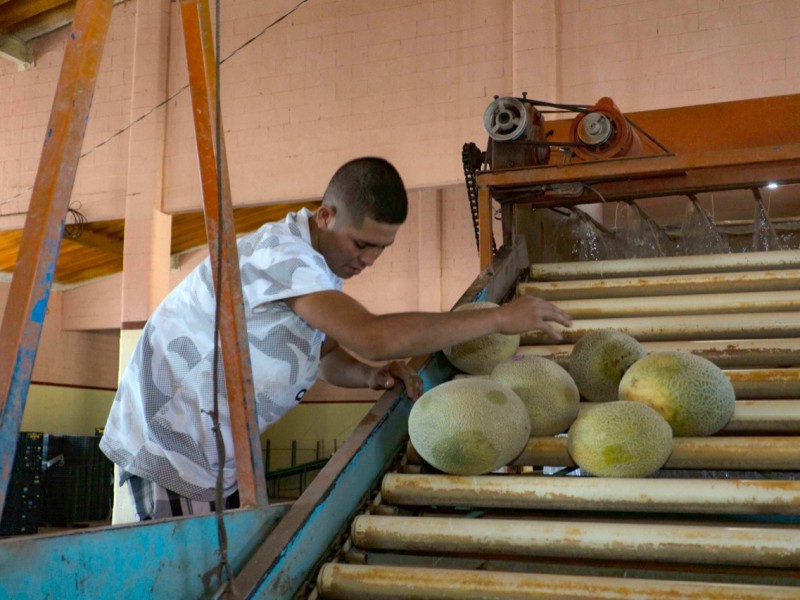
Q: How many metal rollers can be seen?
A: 11